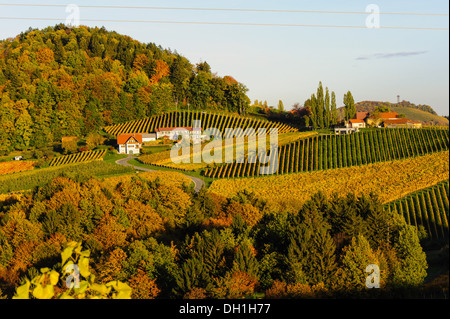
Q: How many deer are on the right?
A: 0